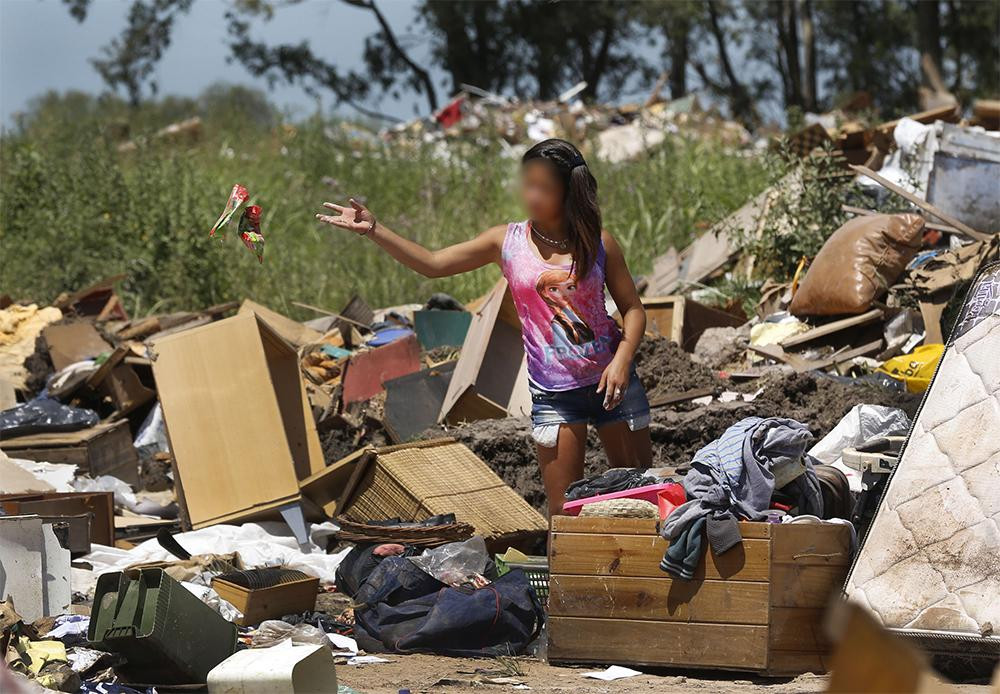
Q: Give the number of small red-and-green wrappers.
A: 2